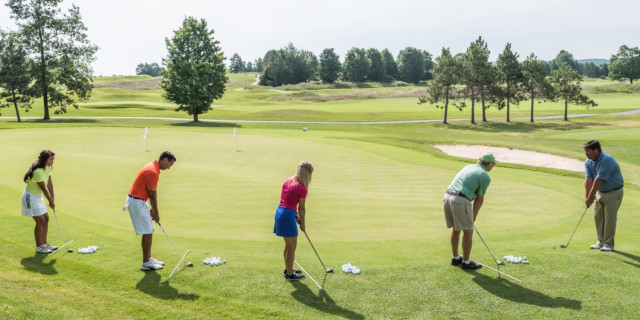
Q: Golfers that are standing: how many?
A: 5